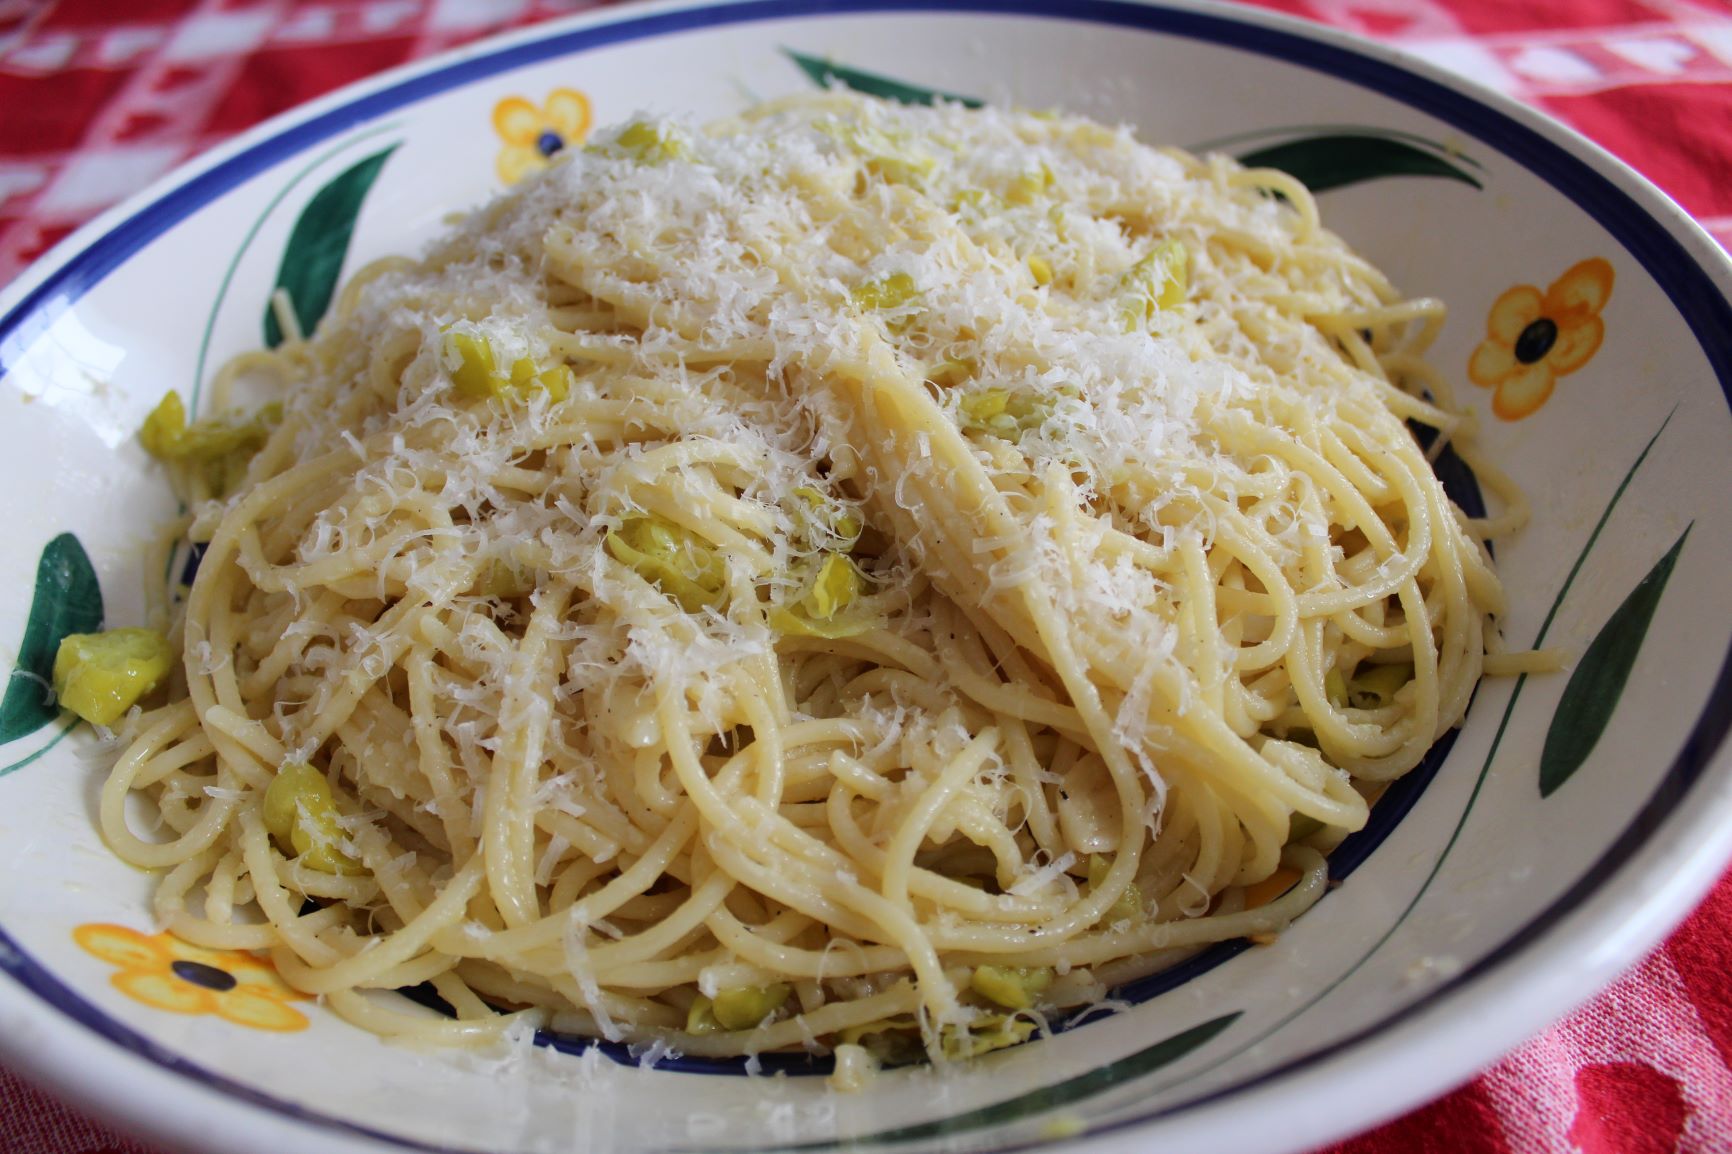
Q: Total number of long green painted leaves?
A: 6